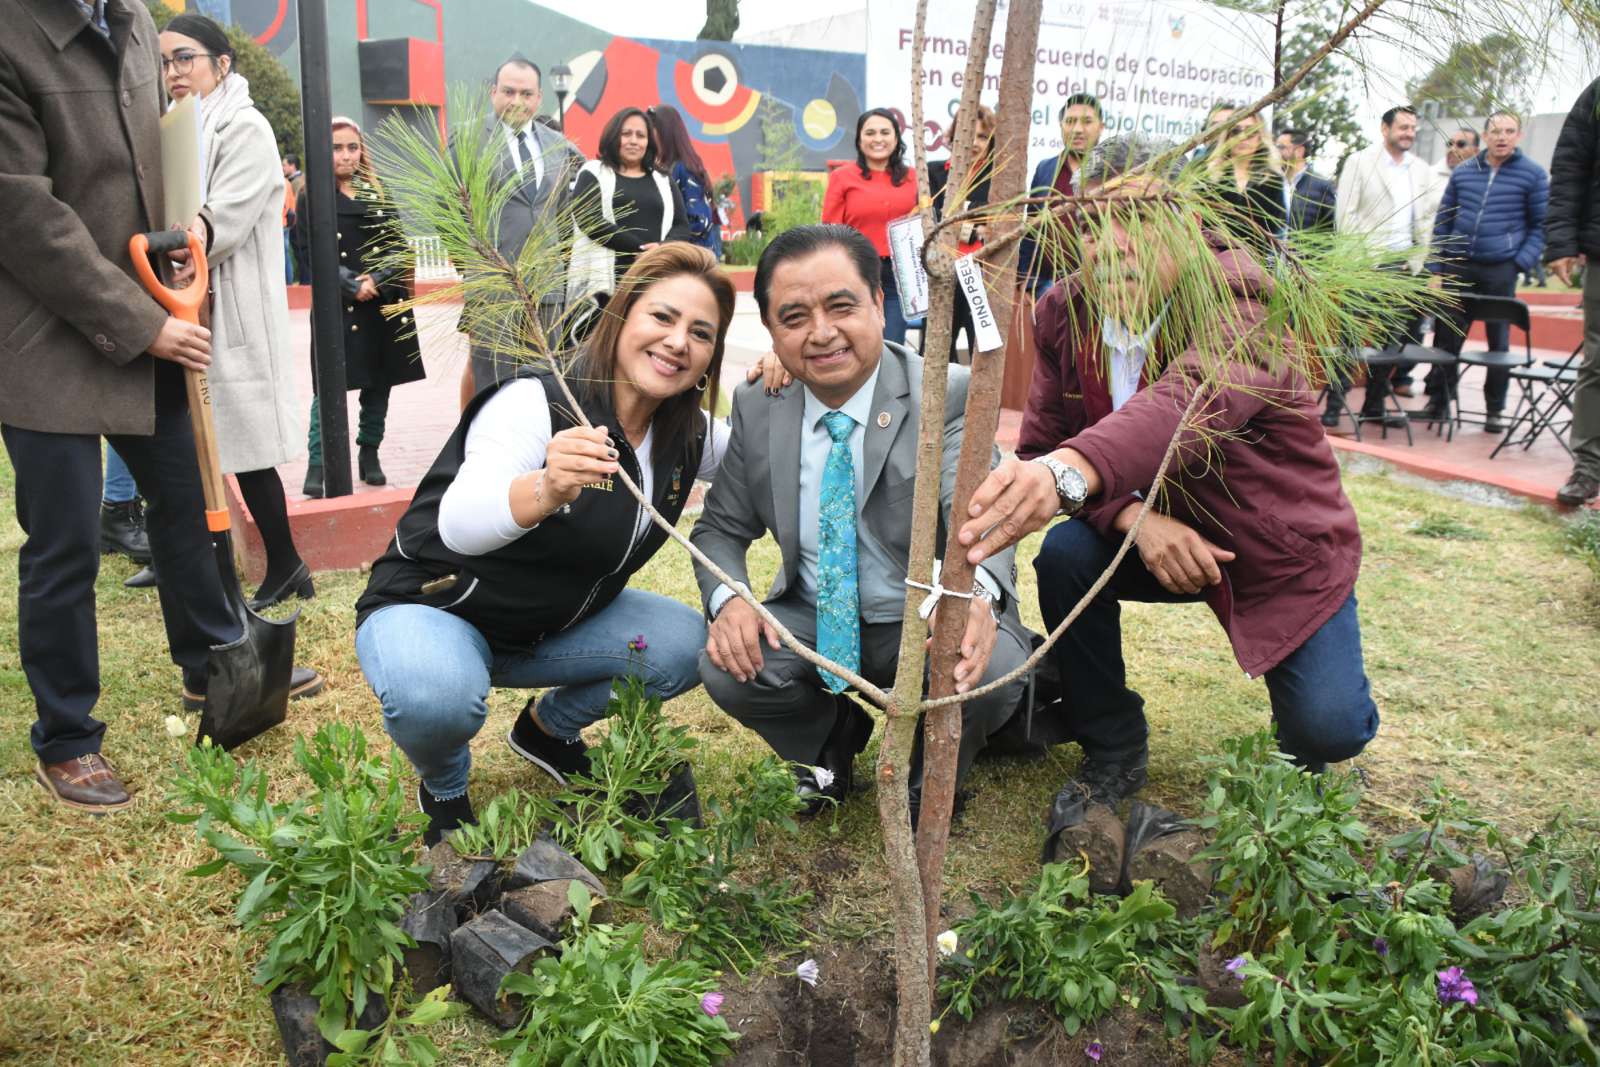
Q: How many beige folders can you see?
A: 1